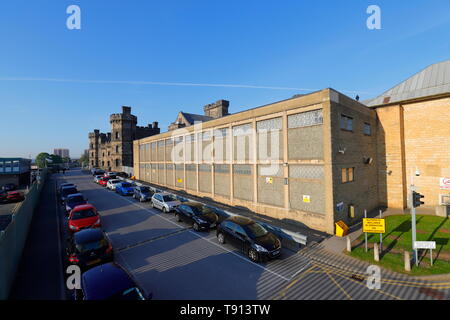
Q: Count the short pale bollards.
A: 3